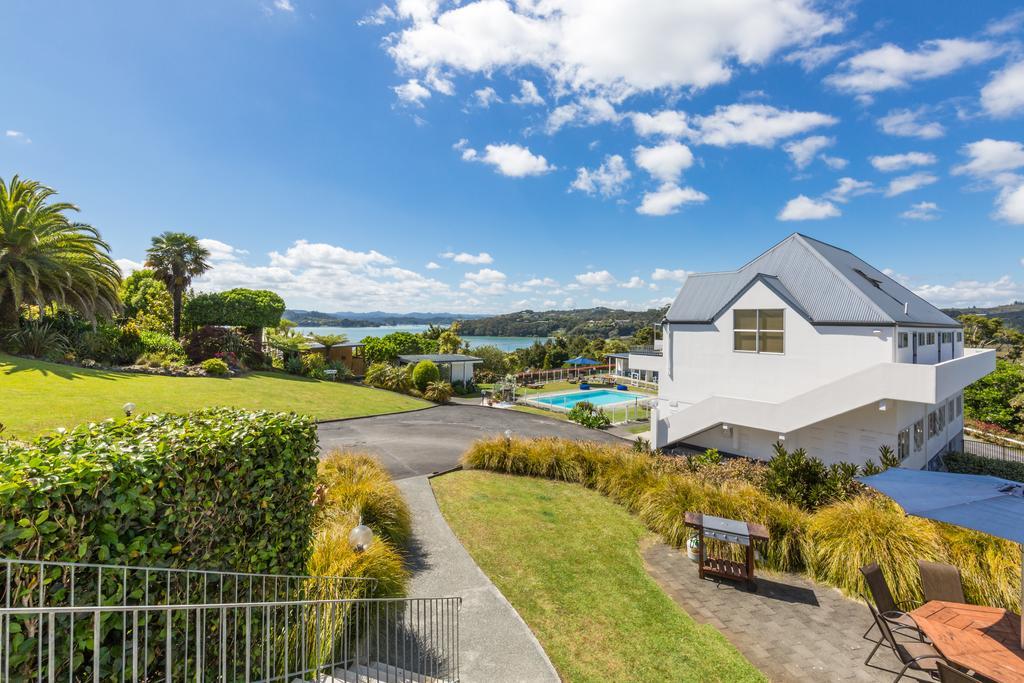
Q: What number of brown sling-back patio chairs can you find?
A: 4